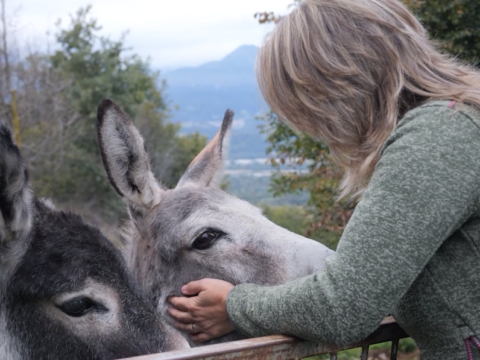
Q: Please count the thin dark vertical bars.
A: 3